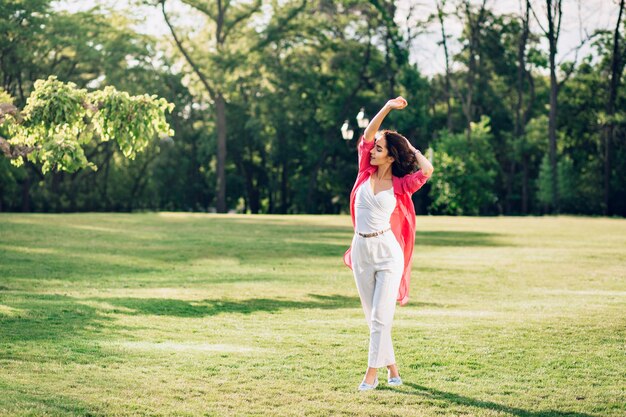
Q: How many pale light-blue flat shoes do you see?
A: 2